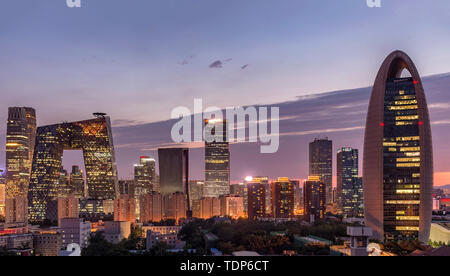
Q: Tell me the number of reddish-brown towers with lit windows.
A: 3